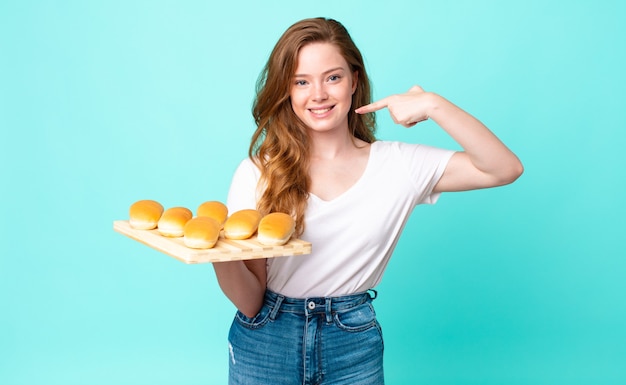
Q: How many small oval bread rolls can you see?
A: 6